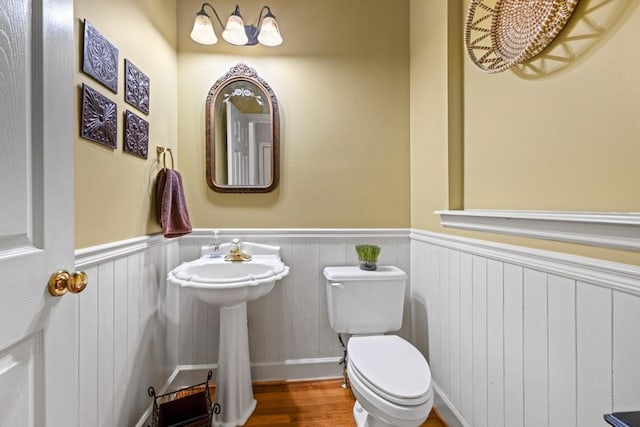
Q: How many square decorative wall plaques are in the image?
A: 4